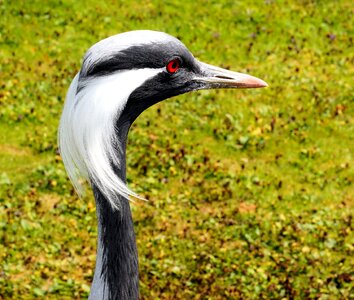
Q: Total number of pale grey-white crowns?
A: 1